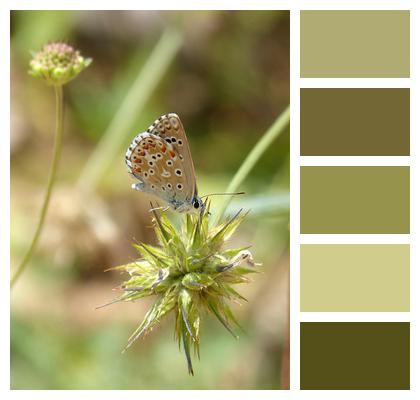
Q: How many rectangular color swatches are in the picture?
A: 5